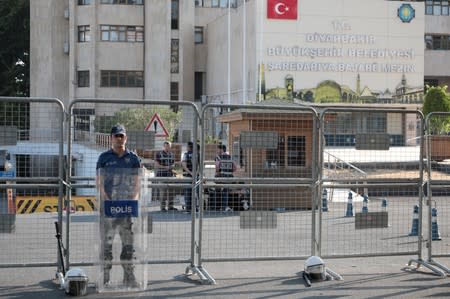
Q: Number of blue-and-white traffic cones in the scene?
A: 6